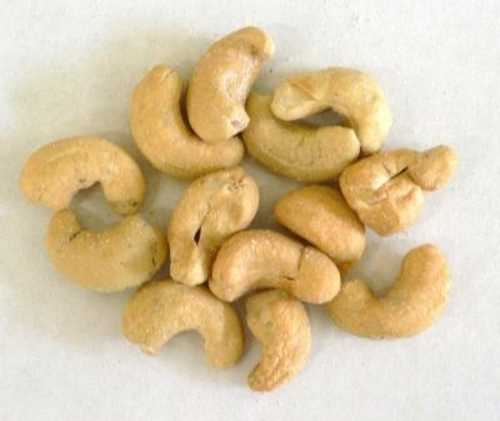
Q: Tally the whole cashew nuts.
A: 13